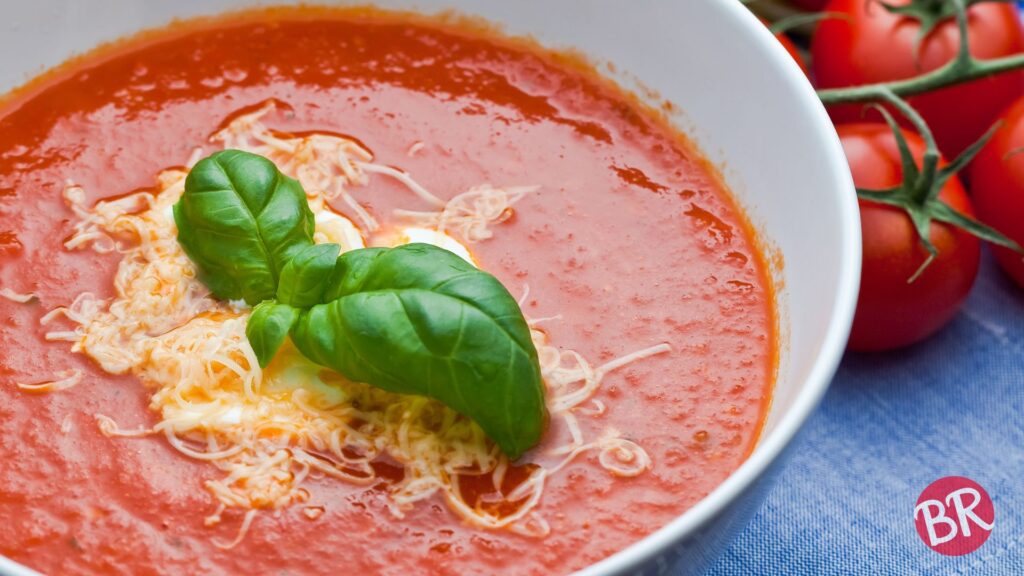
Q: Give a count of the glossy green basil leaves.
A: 4